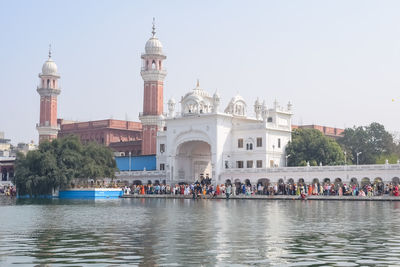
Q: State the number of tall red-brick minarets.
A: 2